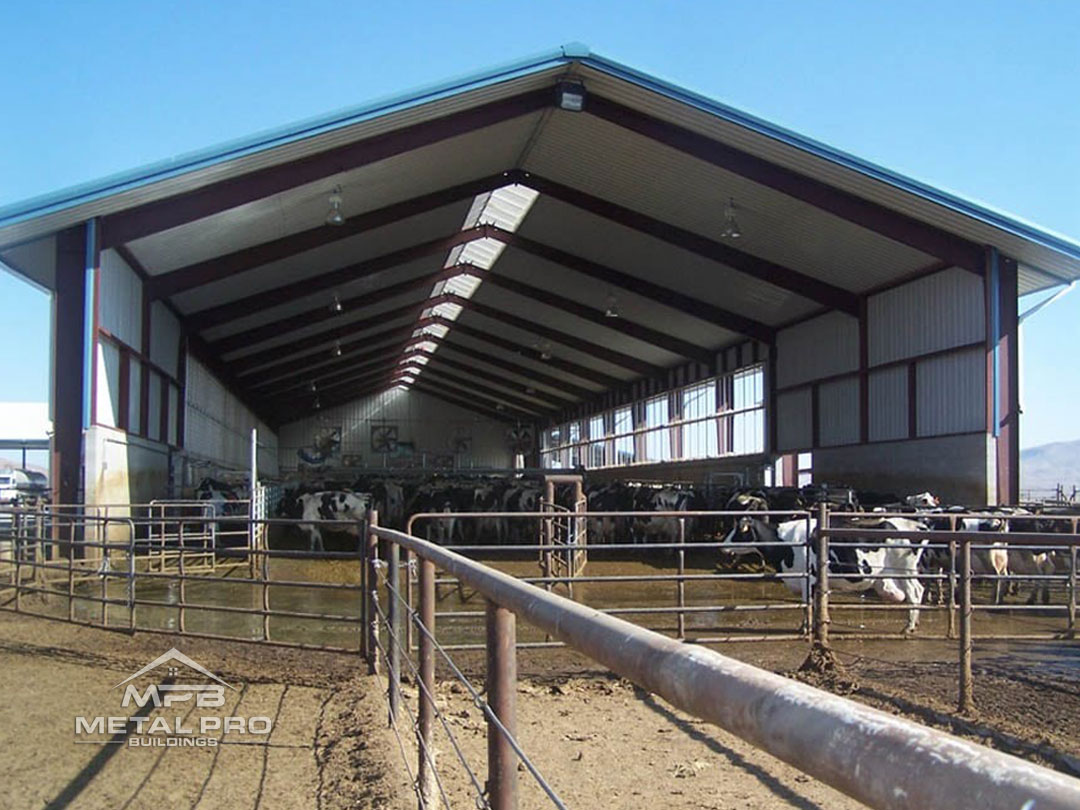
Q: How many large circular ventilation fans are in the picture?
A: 4